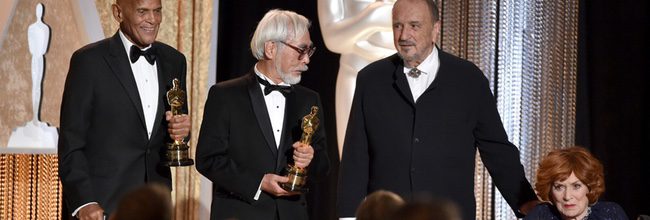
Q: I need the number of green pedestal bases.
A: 0